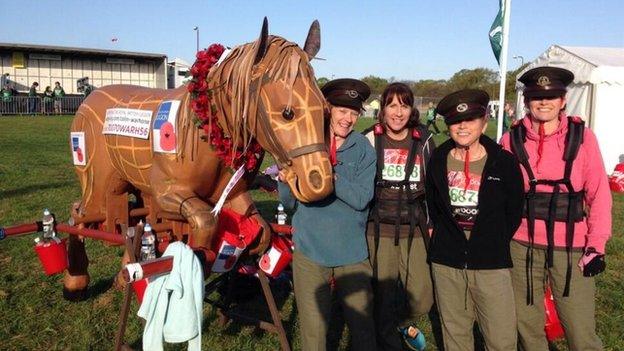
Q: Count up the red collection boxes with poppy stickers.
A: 2